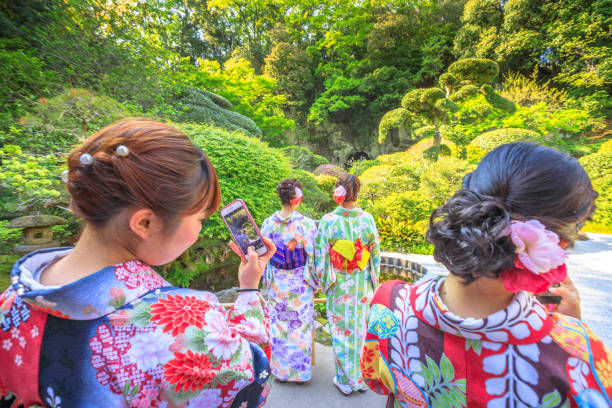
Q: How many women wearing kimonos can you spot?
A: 4